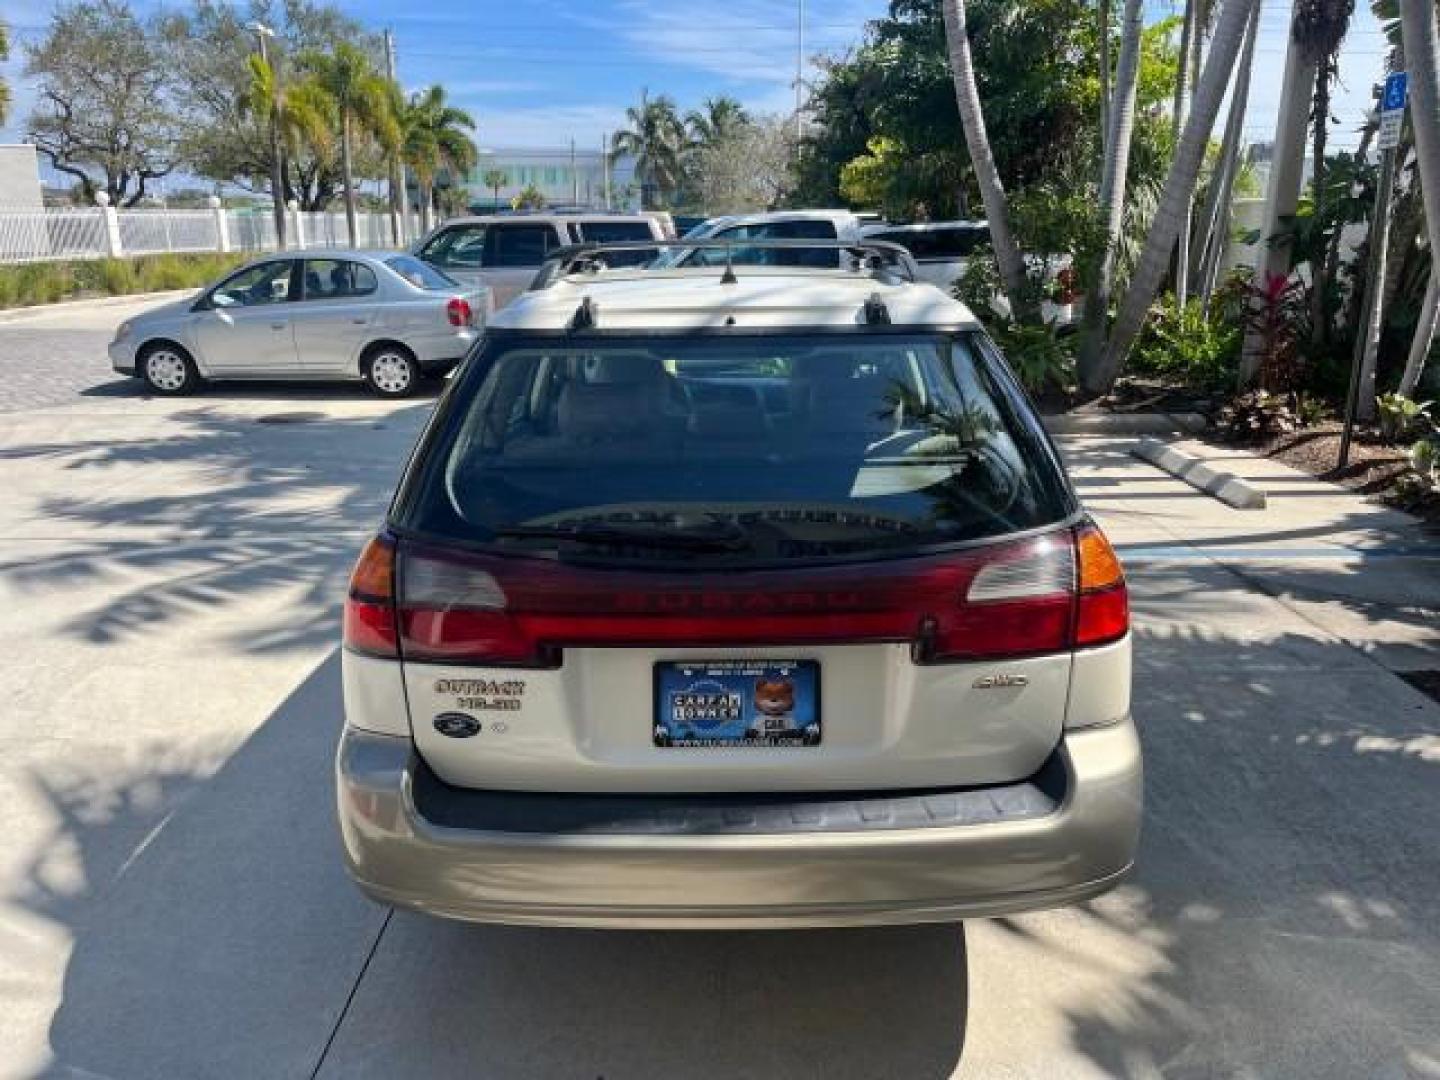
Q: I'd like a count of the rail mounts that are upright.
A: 2